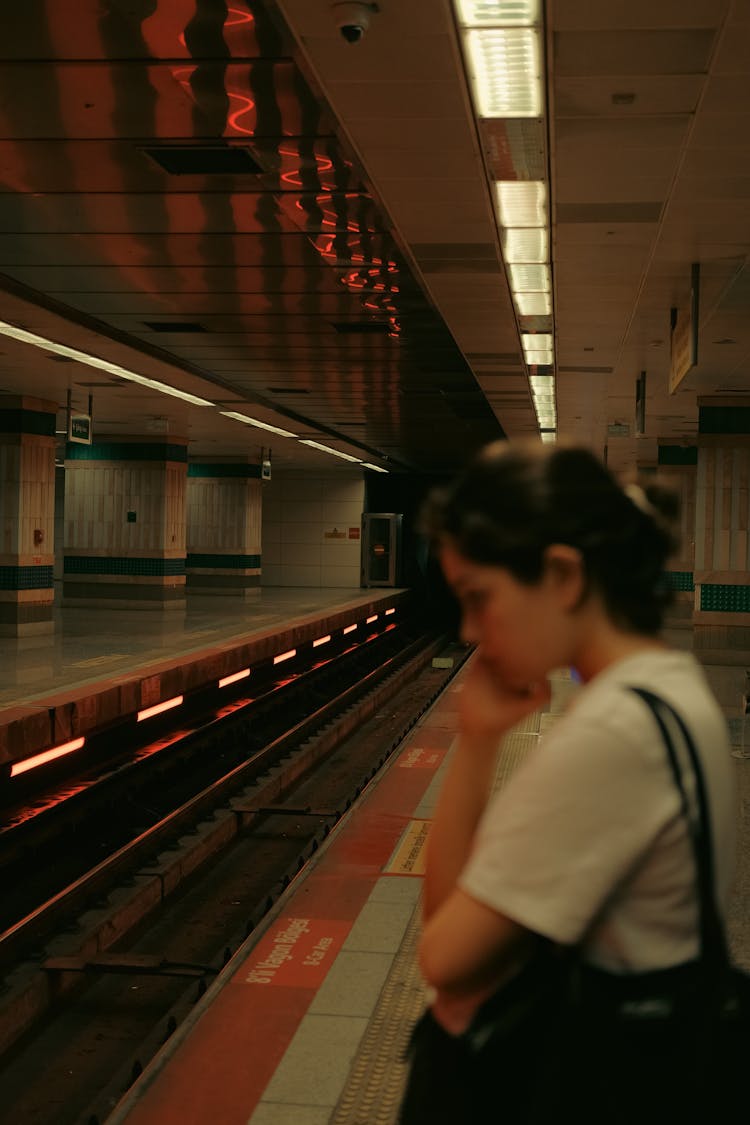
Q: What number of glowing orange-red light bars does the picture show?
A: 8